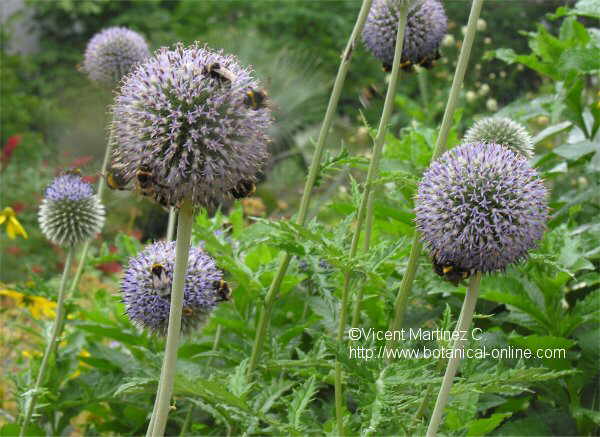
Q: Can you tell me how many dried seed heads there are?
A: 0